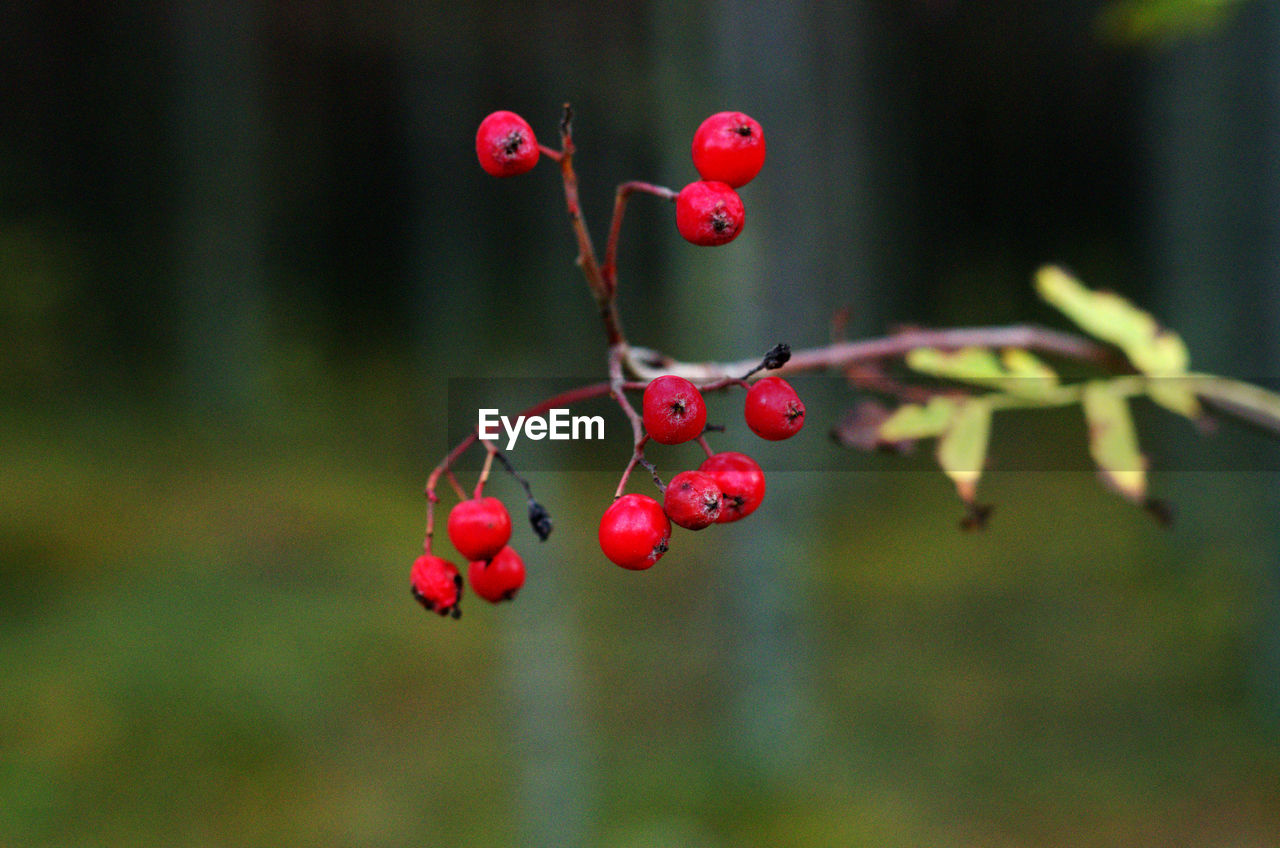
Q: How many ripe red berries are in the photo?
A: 11